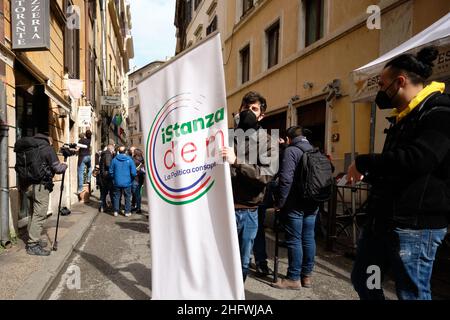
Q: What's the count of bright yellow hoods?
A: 1